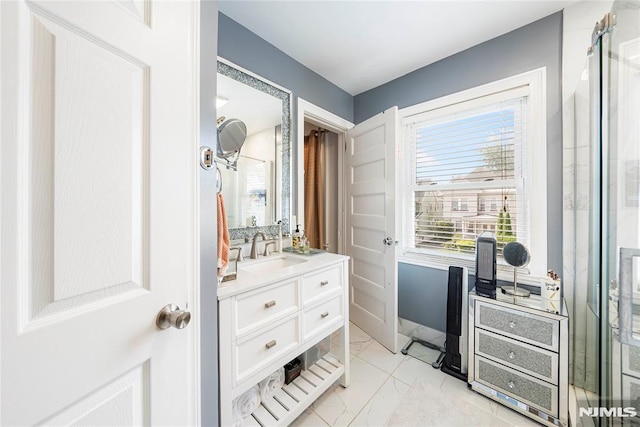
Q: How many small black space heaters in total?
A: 1